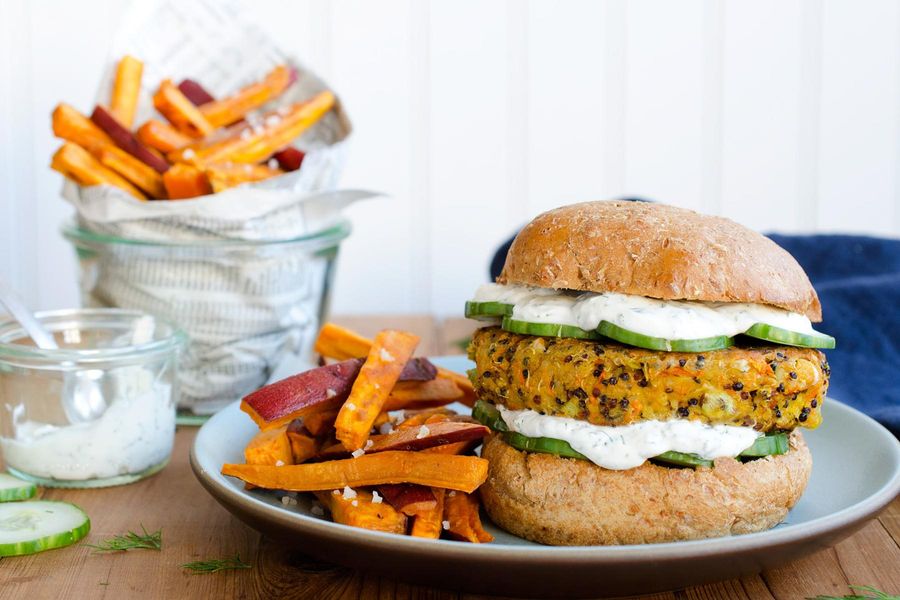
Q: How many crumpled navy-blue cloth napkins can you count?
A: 1